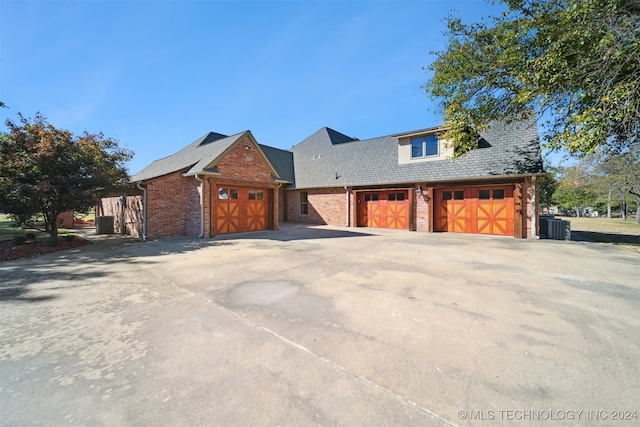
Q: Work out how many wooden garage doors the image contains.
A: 3